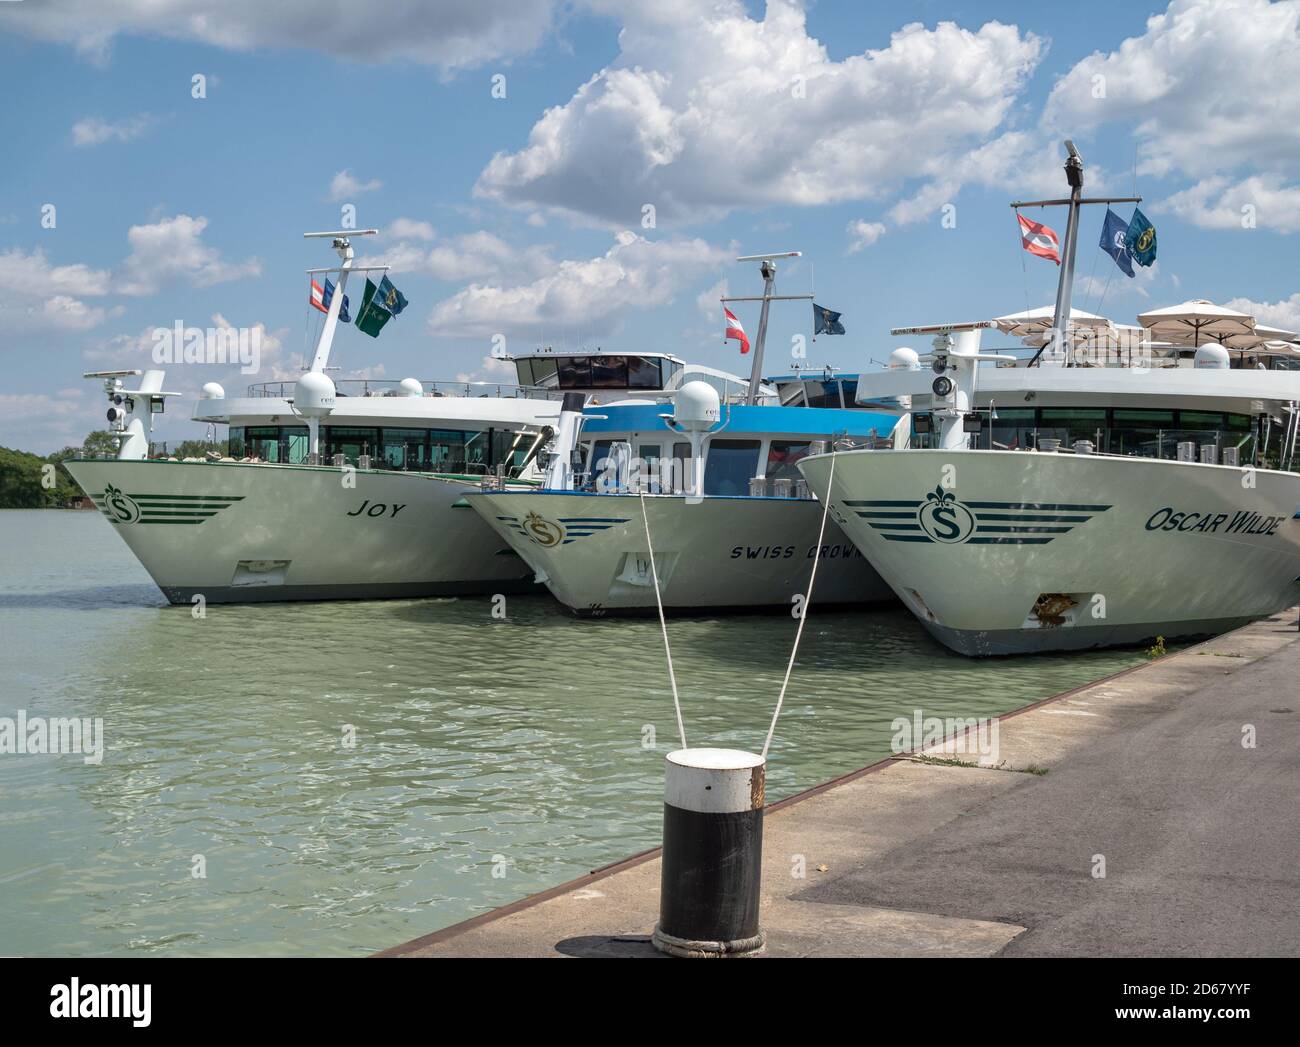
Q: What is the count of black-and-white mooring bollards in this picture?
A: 1